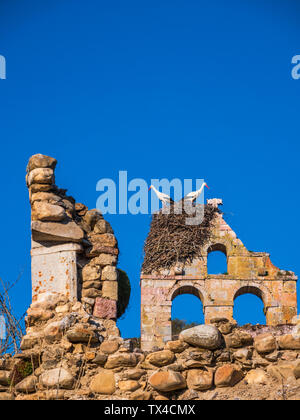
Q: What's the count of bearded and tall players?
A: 0